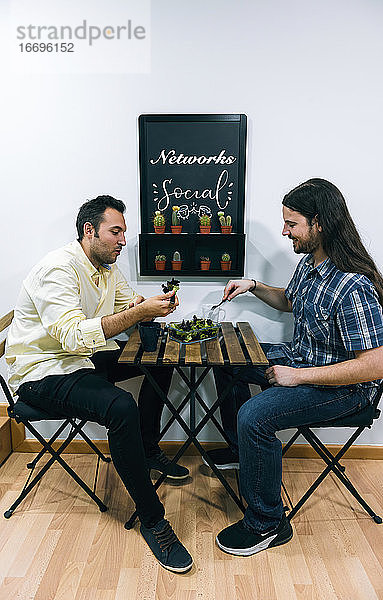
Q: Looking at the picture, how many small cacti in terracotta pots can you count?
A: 8